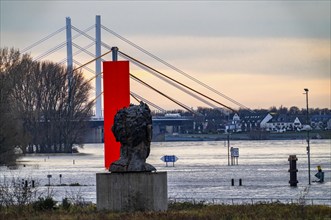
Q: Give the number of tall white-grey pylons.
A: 2